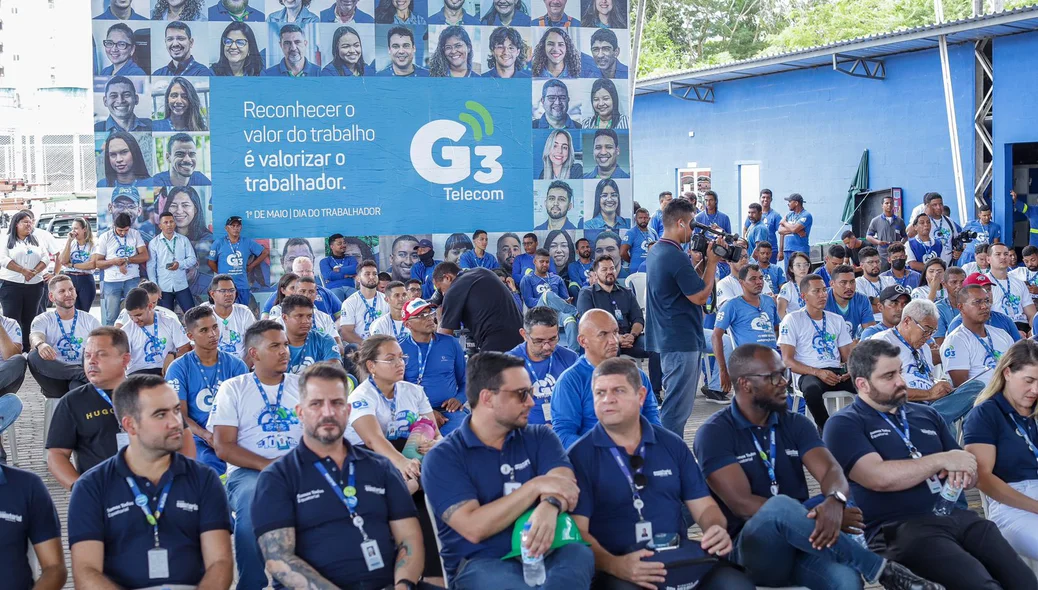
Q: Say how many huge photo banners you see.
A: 1